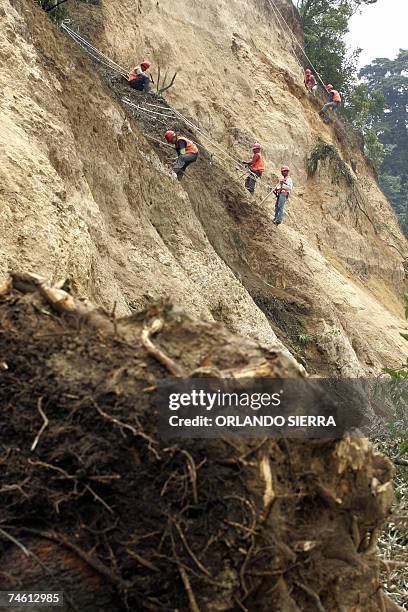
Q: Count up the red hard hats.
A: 6